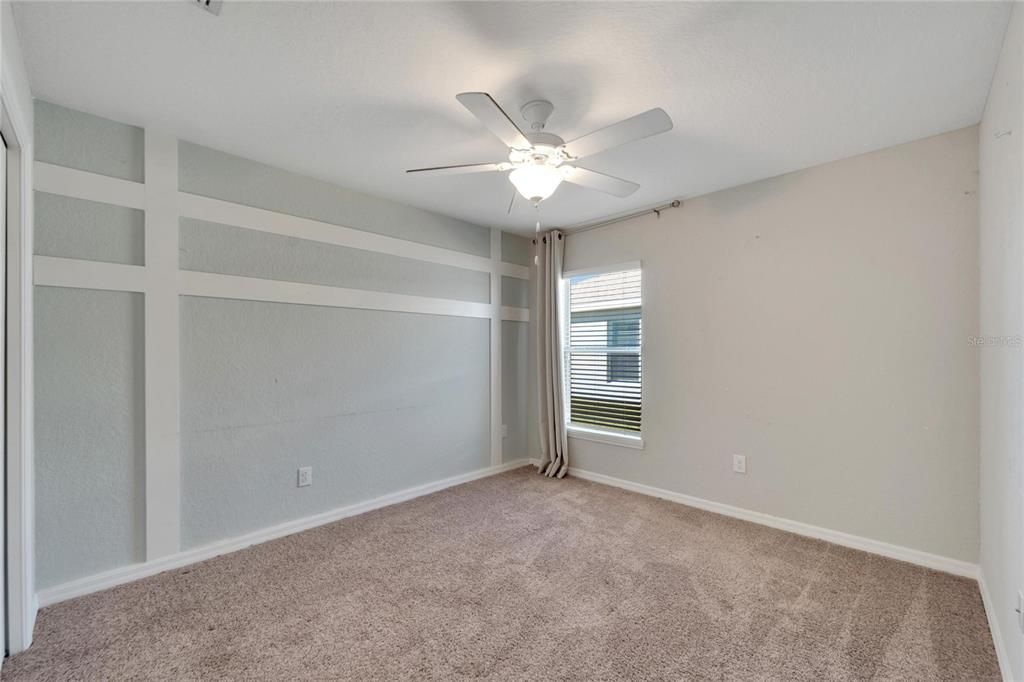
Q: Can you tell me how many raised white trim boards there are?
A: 4